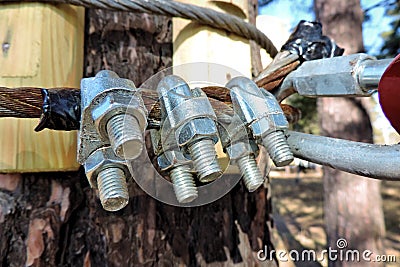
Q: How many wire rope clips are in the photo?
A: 3